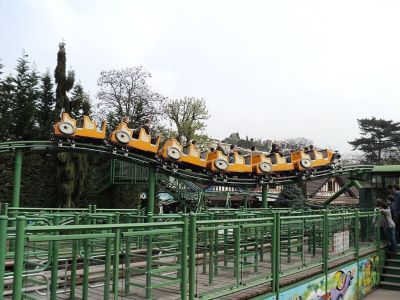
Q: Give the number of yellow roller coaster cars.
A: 6